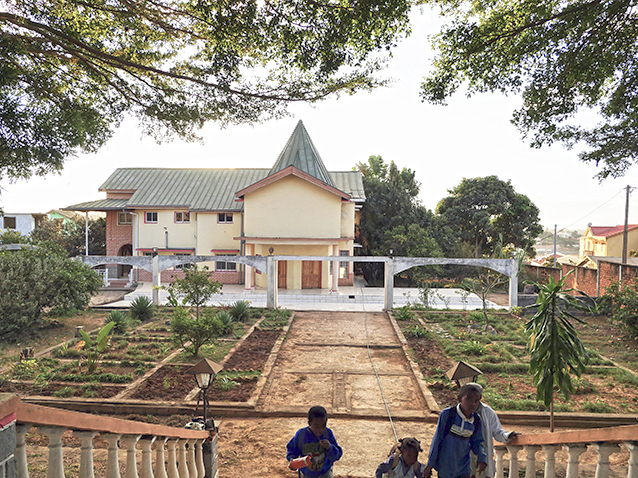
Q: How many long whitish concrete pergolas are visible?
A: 1